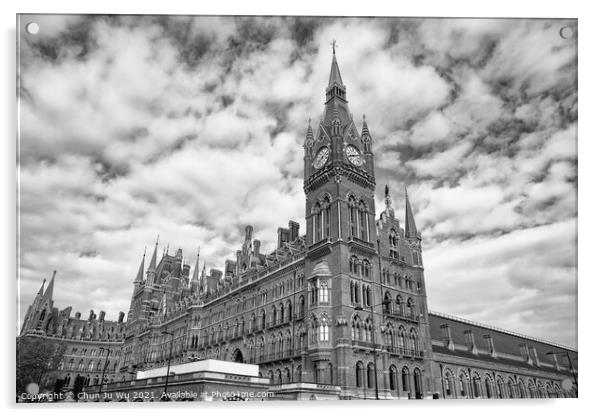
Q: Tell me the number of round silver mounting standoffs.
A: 4